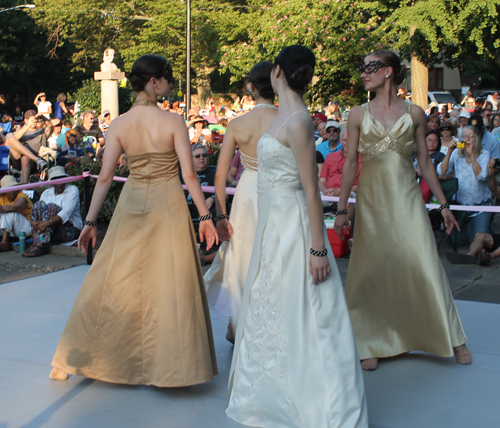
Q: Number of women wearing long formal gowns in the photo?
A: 4